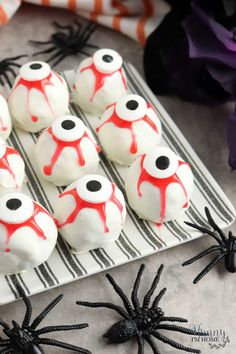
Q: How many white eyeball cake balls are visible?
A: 9